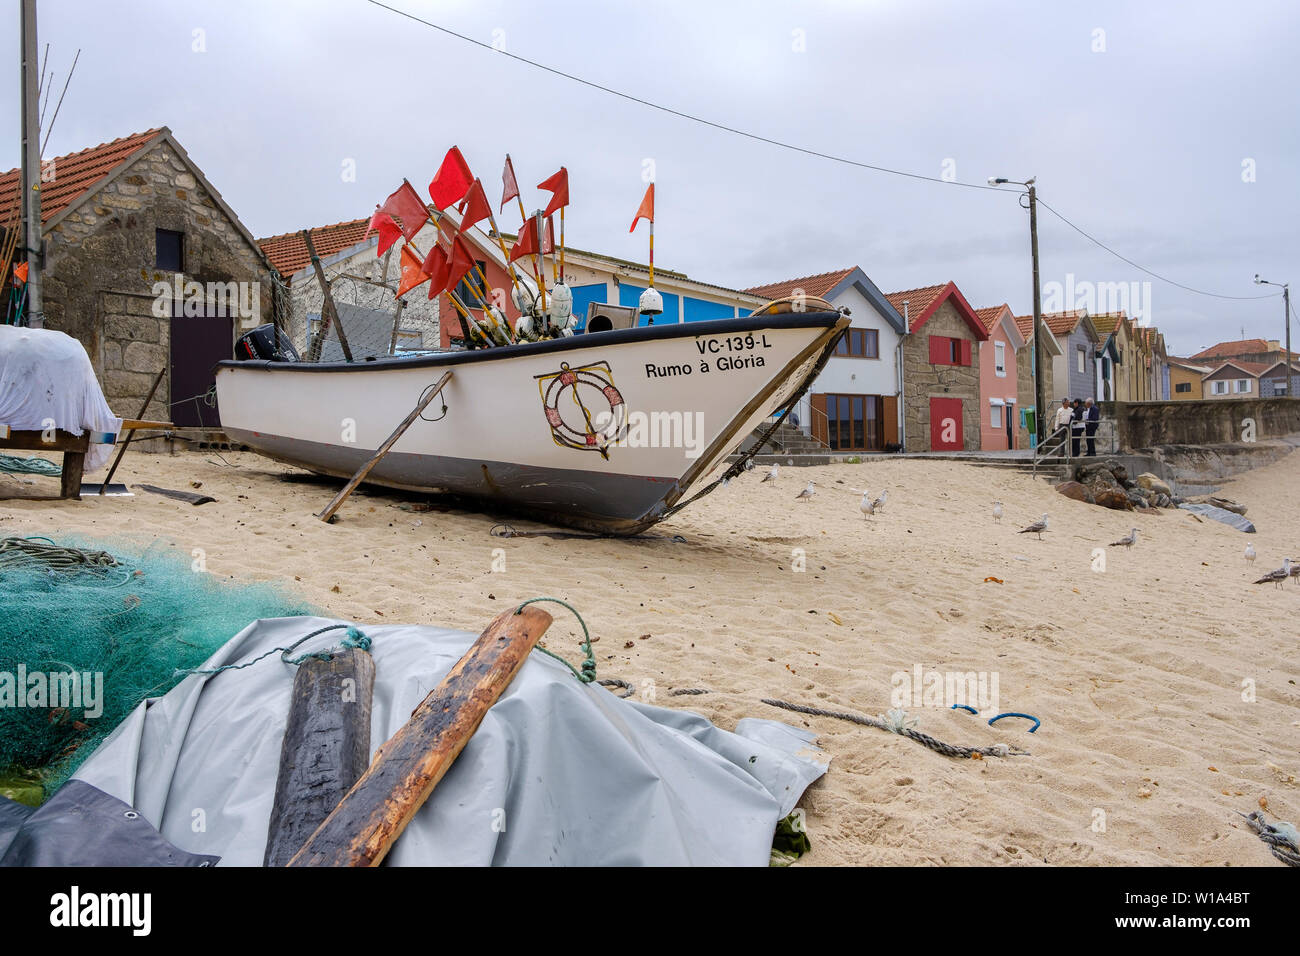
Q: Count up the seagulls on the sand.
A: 10